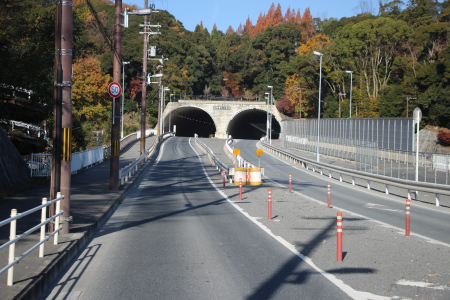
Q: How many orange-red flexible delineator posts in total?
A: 7